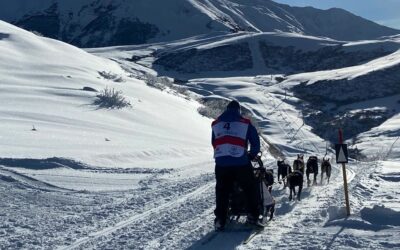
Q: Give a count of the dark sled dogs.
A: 6